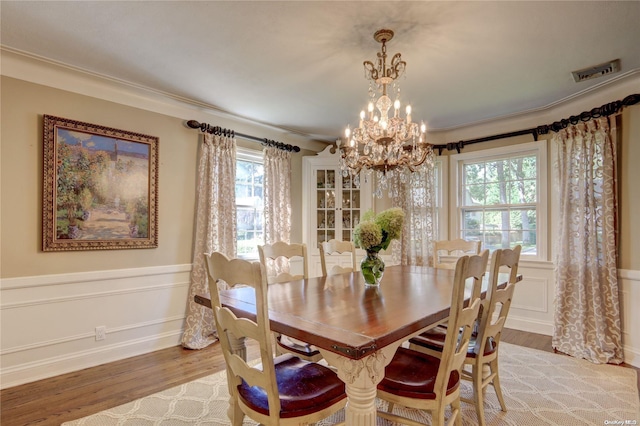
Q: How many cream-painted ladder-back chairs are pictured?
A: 6